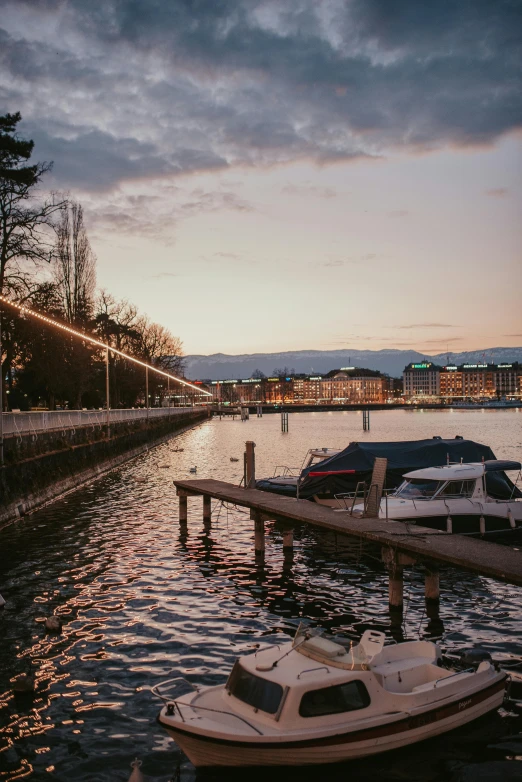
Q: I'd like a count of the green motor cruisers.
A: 0